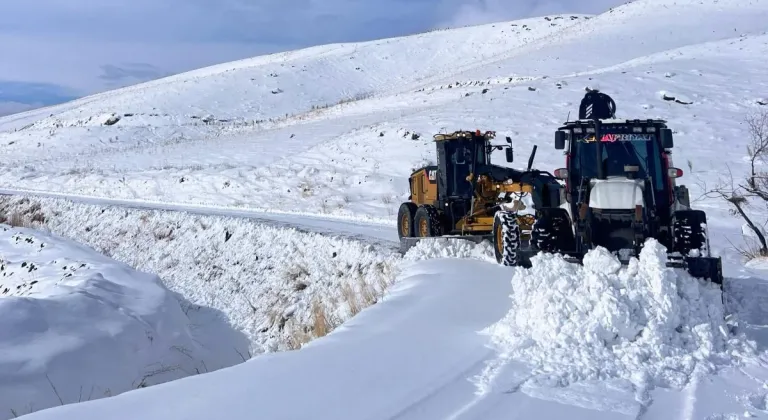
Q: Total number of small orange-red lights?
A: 3